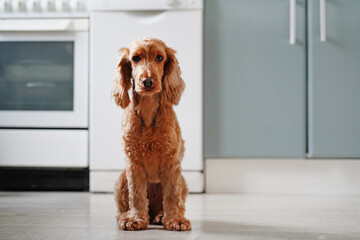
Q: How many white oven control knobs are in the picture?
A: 6